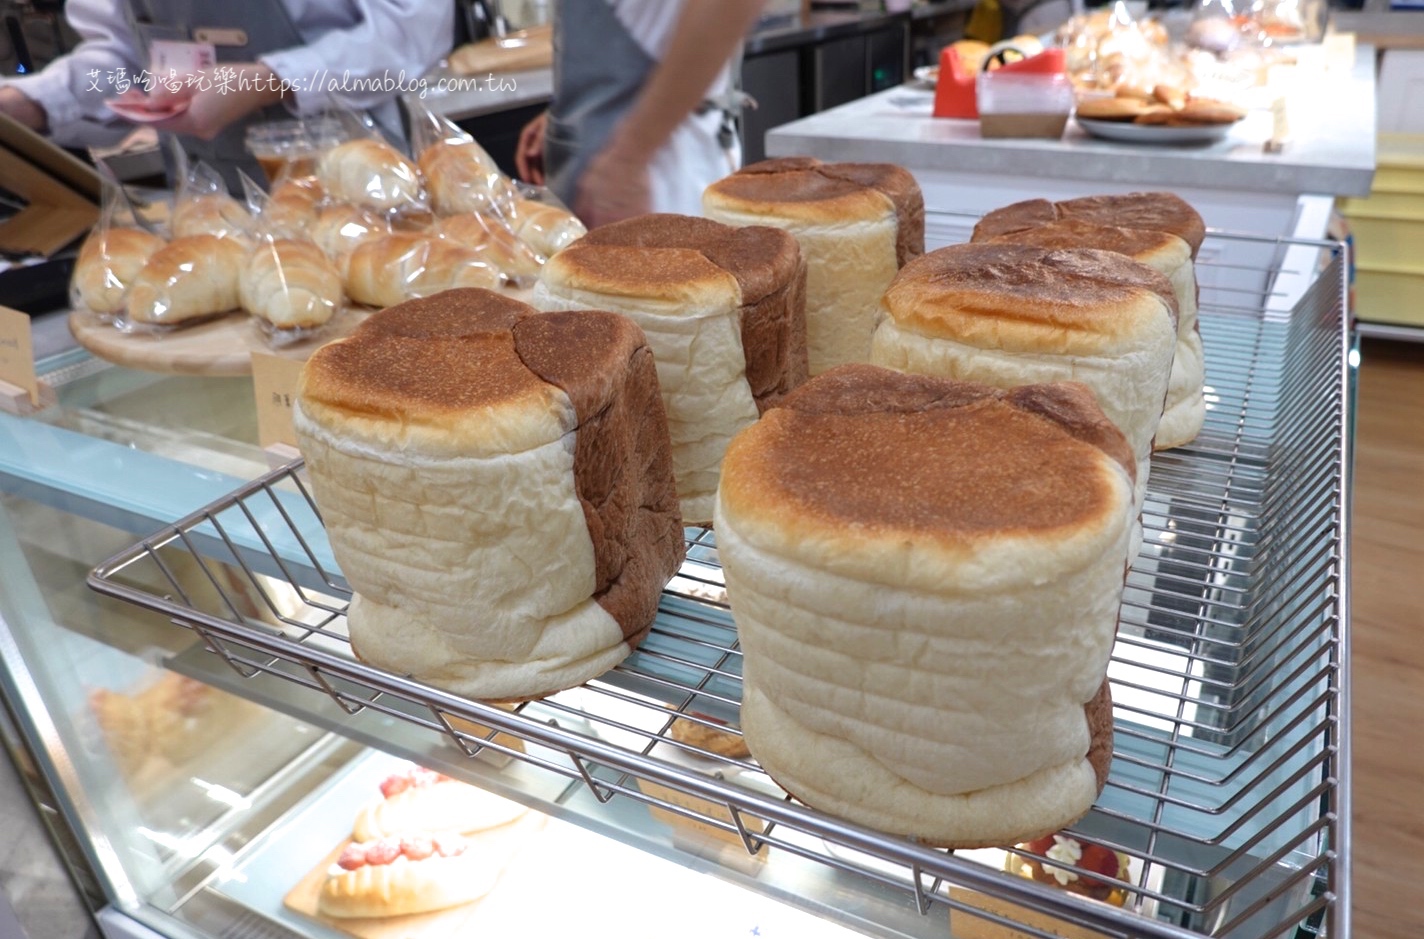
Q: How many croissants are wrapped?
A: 11